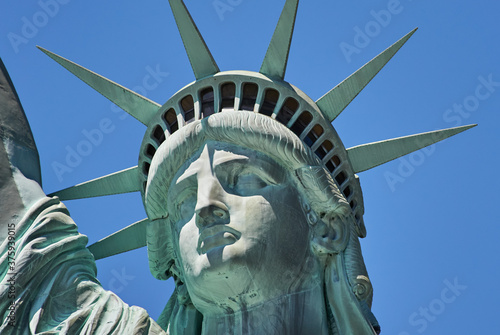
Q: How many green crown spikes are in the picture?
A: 7